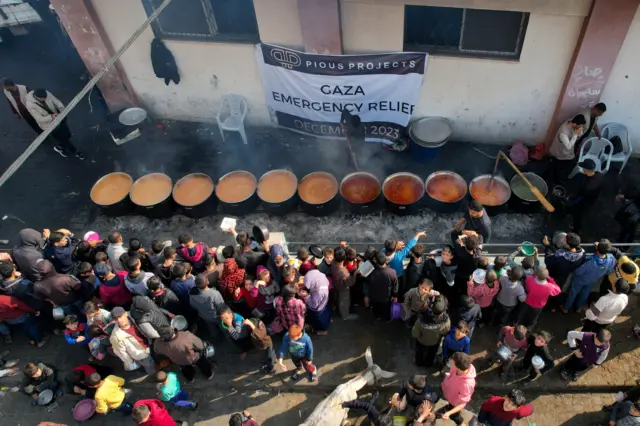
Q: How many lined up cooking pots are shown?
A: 11